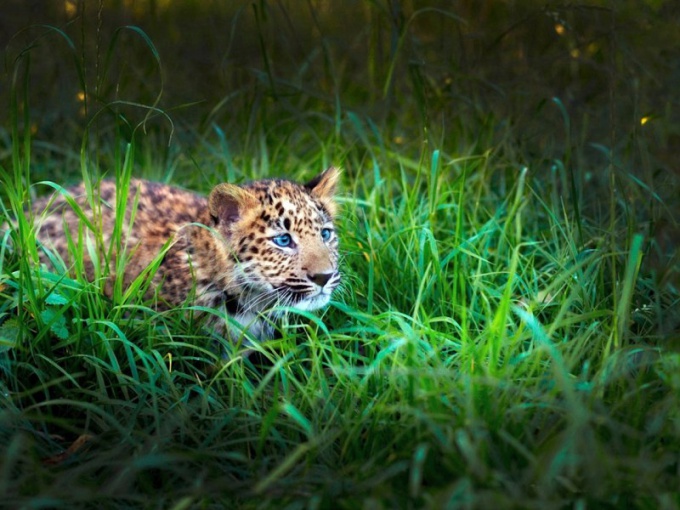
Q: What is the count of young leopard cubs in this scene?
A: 1